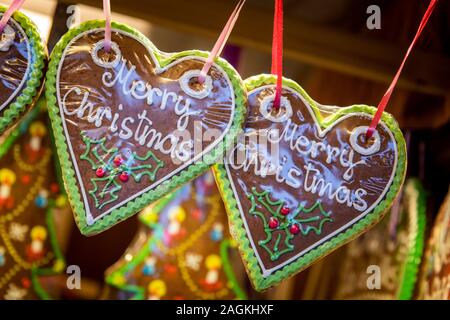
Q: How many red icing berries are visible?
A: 6